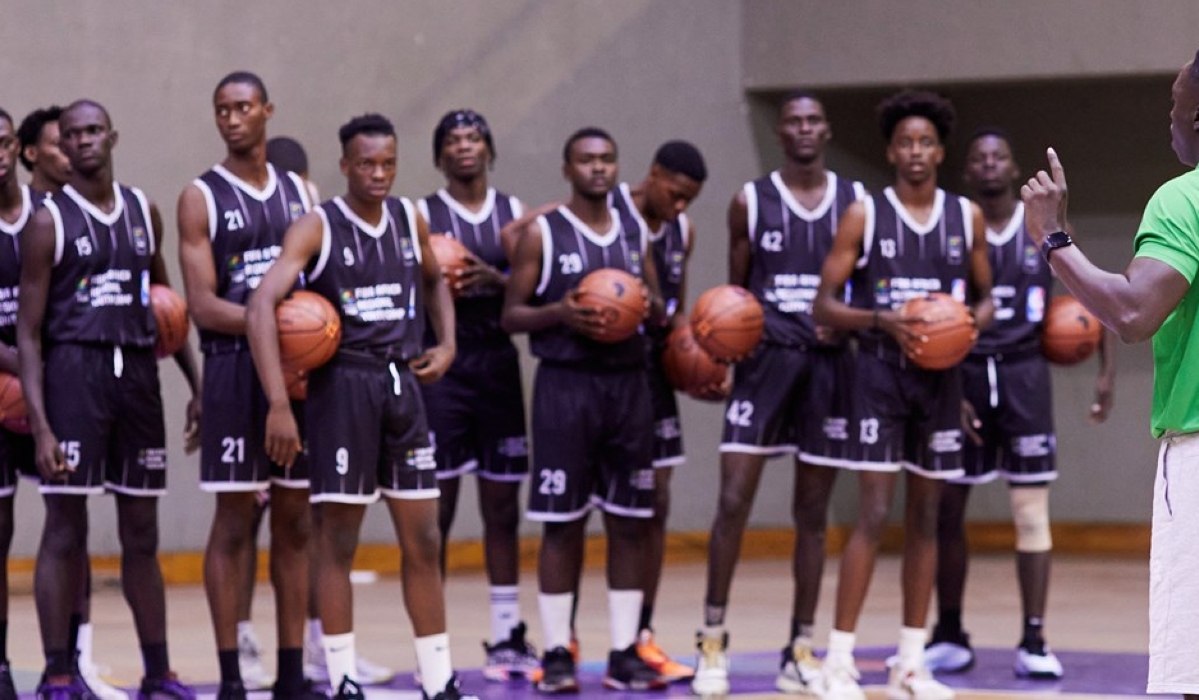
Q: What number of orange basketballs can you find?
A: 10